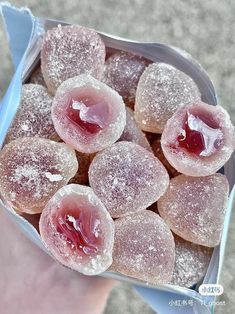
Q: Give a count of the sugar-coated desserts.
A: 13